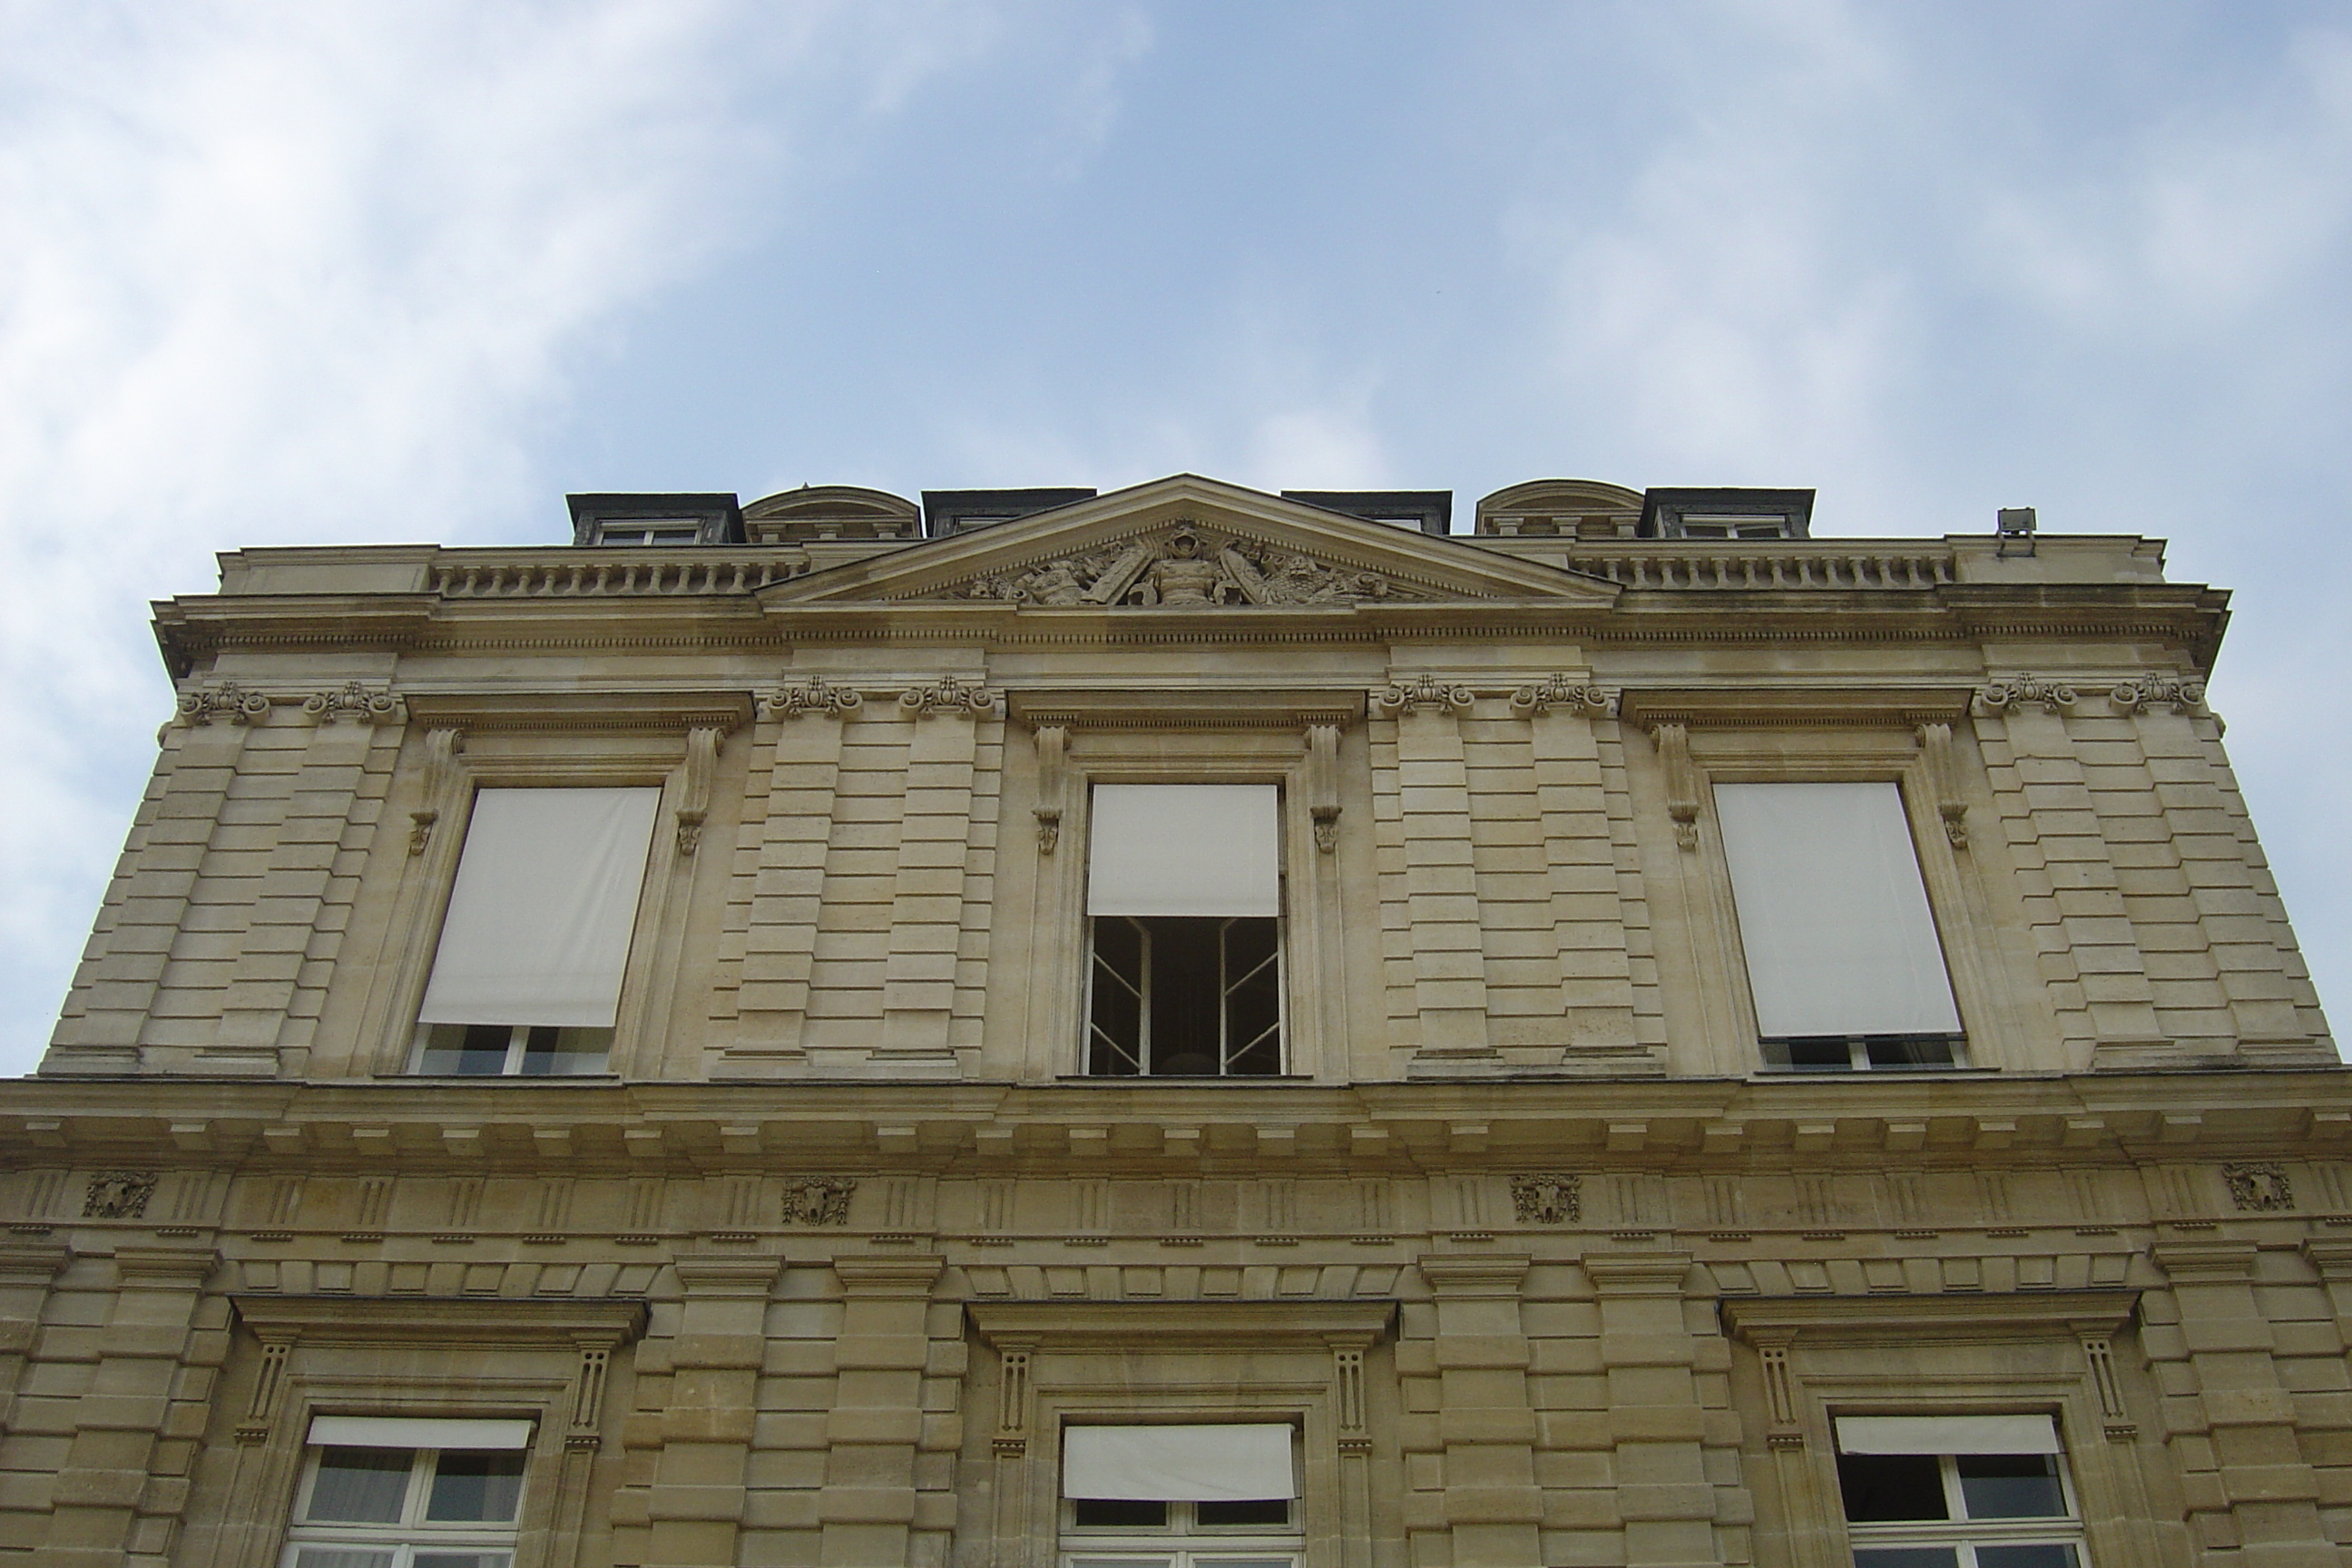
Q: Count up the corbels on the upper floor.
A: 6